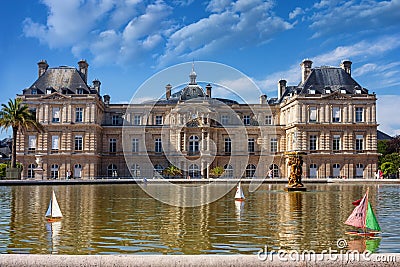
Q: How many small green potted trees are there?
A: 2